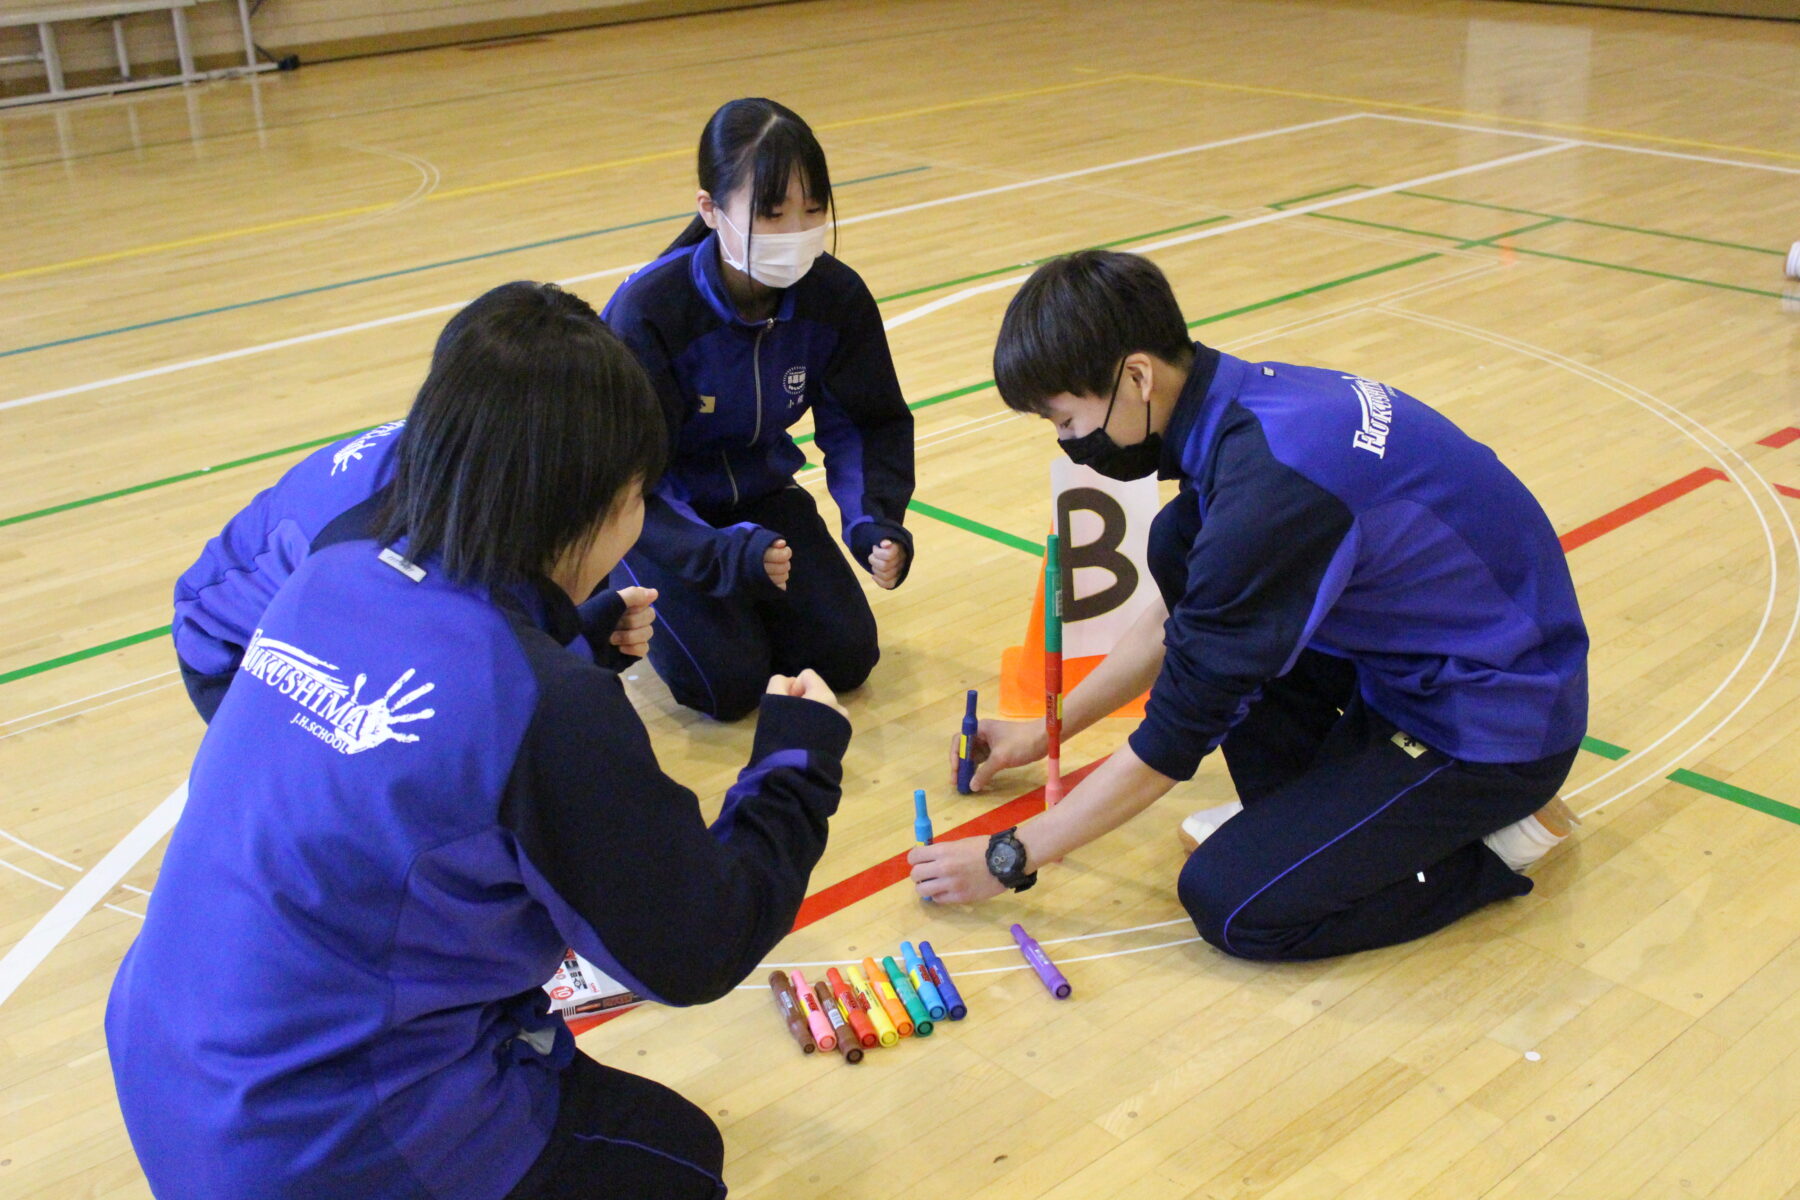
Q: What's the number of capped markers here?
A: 15